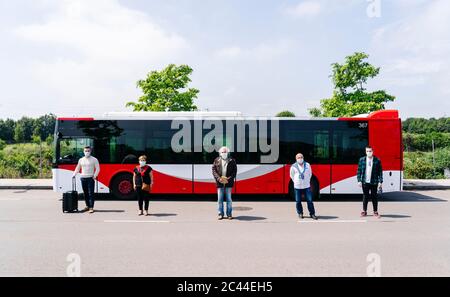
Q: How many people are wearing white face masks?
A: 5